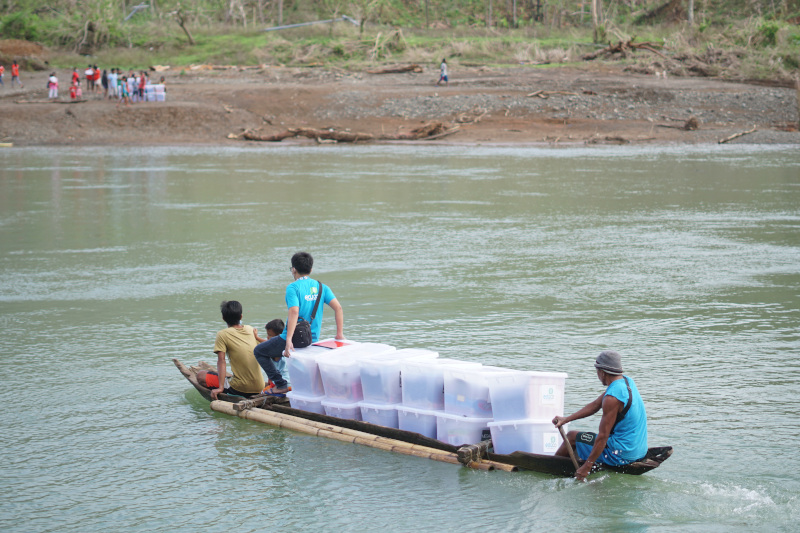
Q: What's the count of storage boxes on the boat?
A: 12